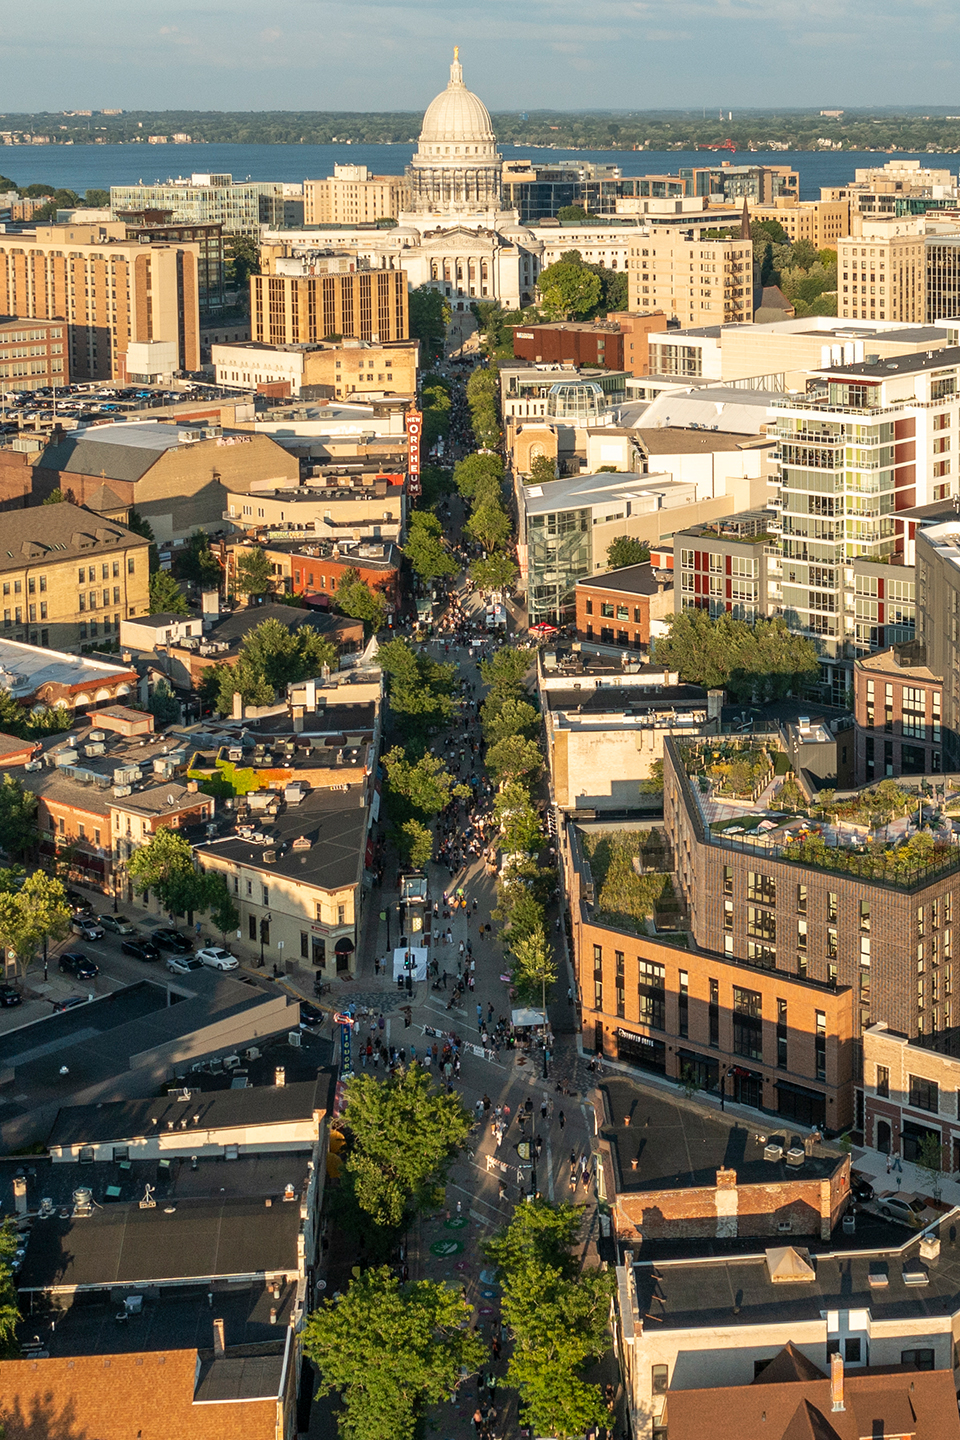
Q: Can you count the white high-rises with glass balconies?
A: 1